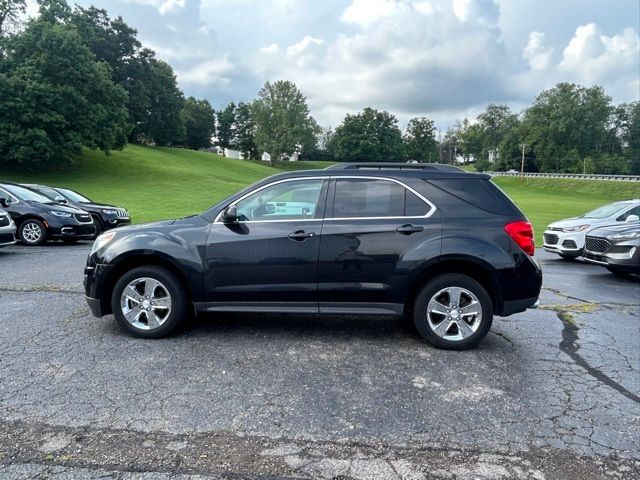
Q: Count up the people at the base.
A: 0